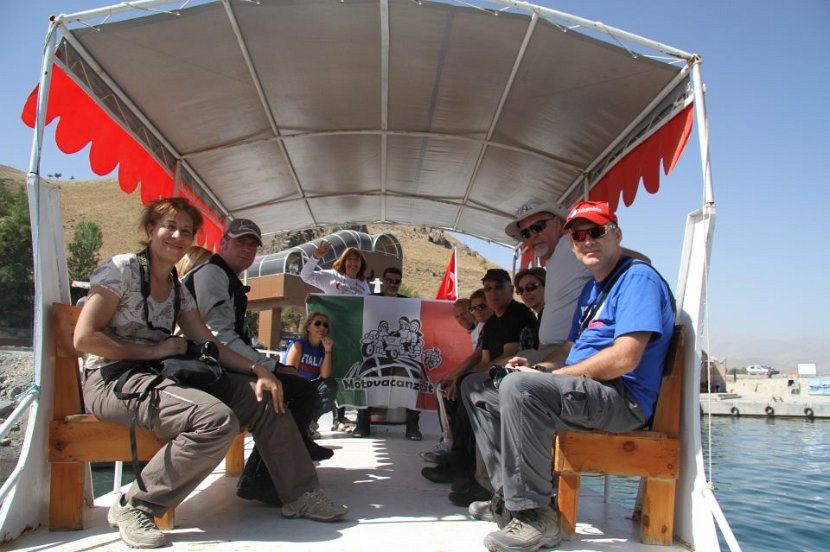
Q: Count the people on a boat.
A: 12